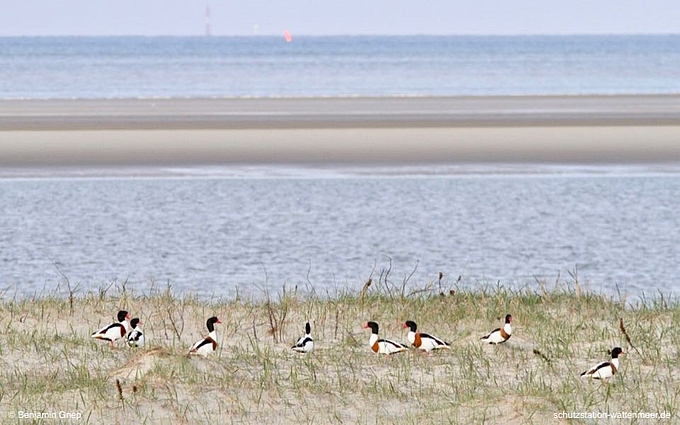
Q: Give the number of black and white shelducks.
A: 8